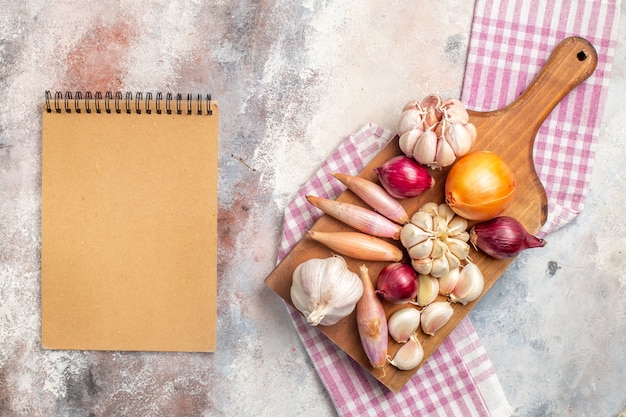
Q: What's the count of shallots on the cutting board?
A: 4